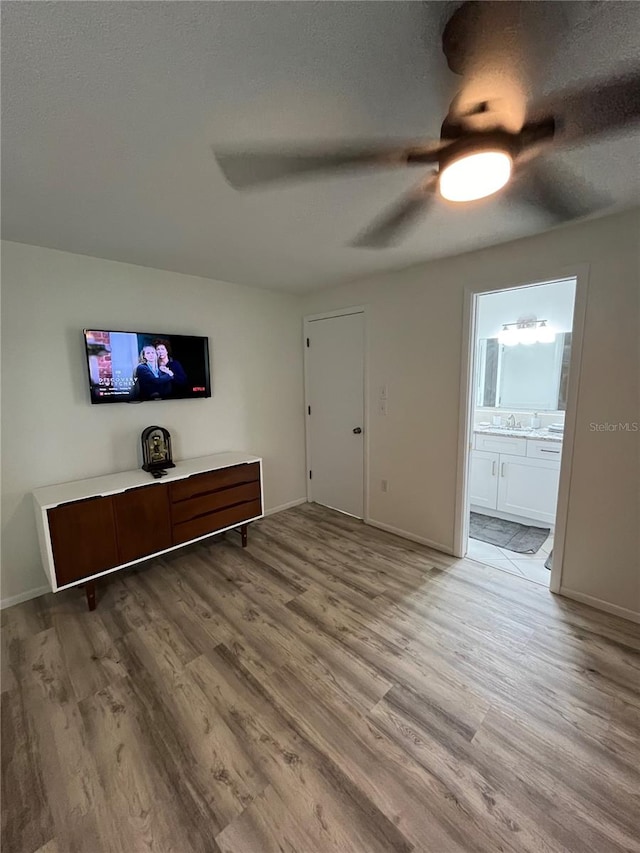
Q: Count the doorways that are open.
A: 1